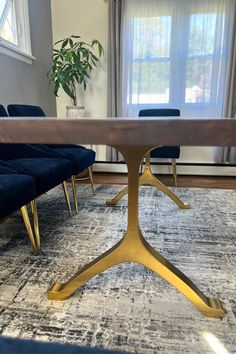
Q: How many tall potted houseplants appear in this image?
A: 1